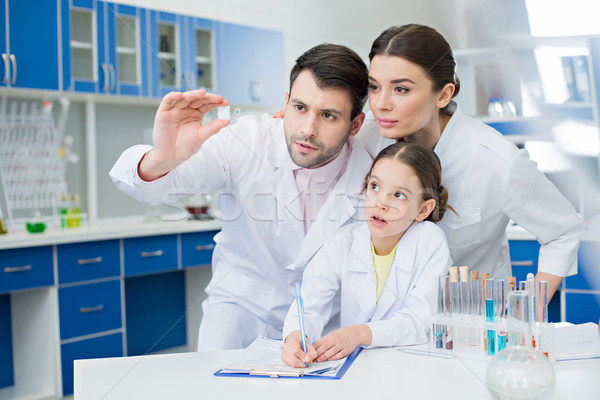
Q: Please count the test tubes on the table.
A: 12